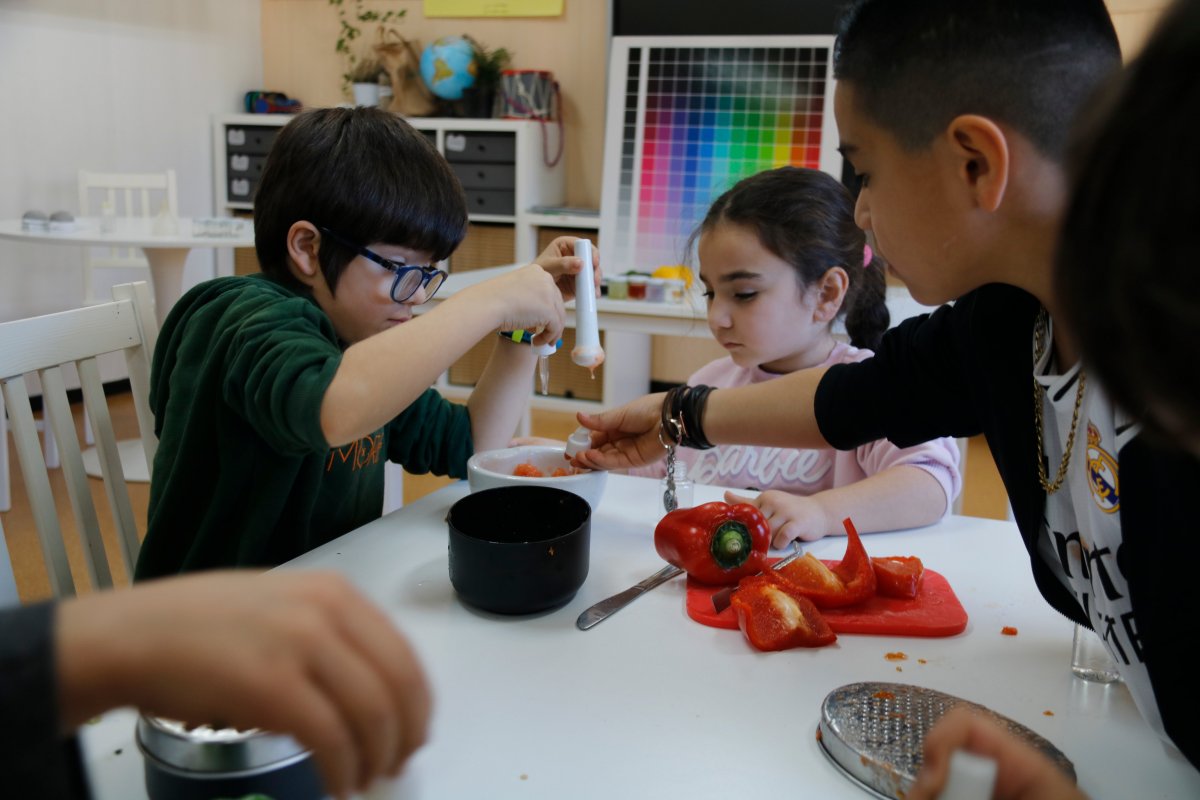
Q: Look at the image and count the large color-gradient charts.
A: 1